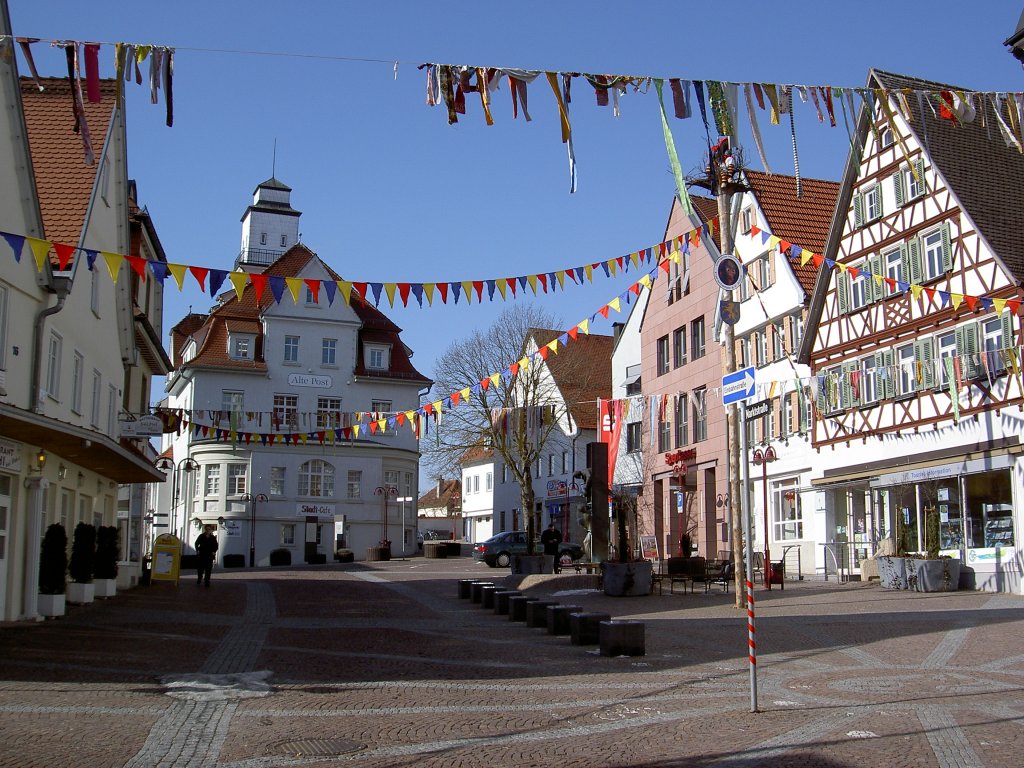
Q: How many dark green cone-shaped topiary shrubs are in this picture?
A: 3